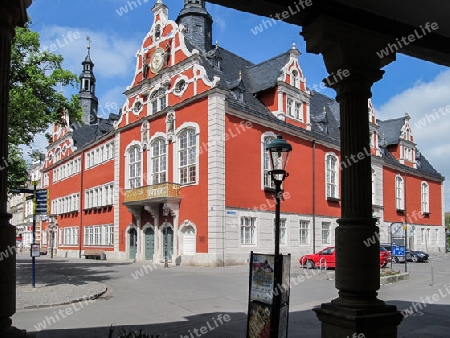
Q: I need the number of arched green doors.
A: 3